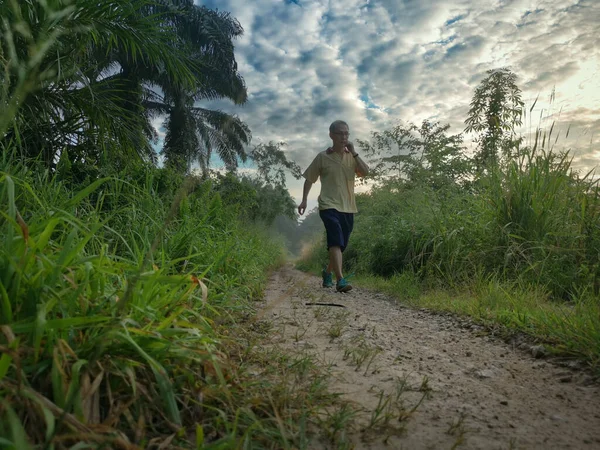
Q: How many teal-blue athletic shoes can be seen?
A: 2